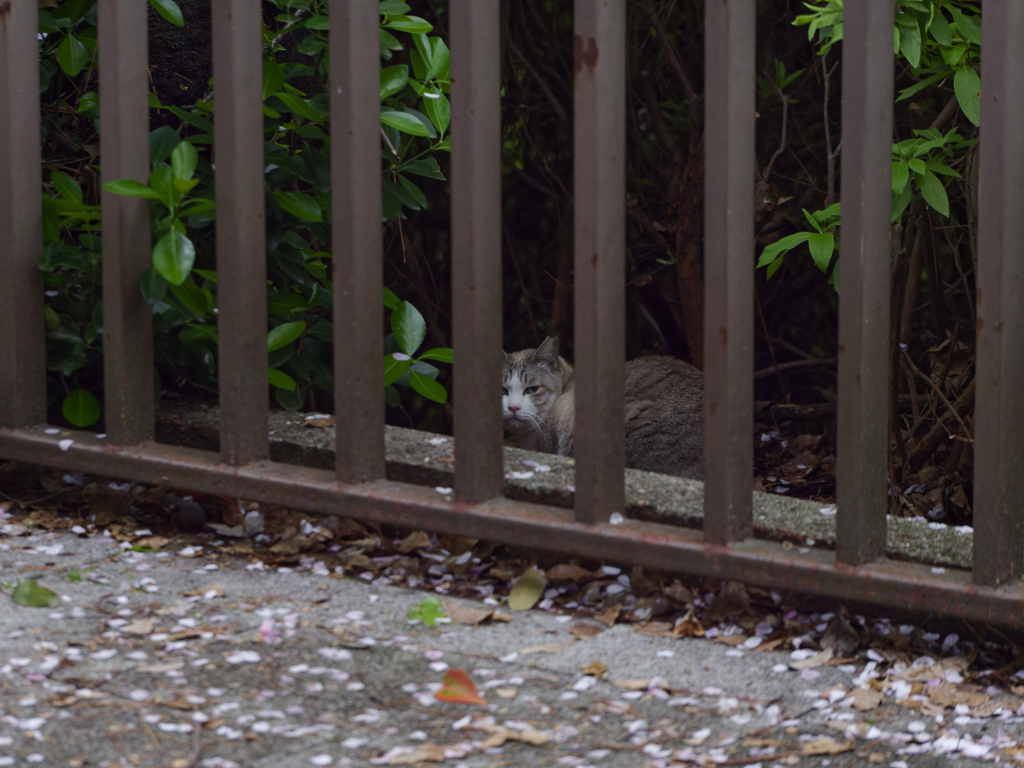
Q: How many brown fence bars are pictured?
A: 9